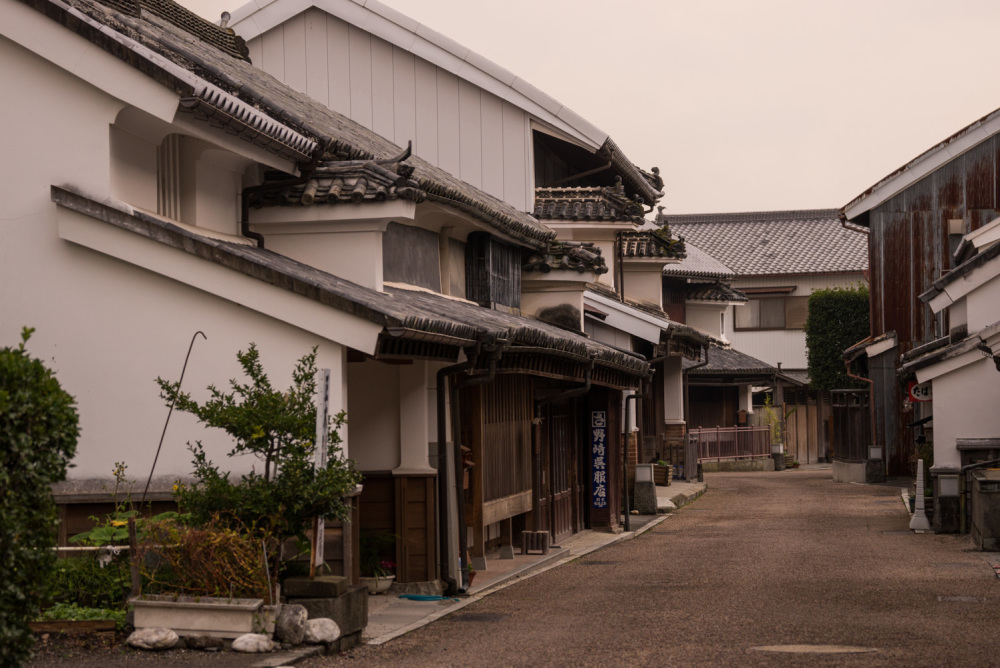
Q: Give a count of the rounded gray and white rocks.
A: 4